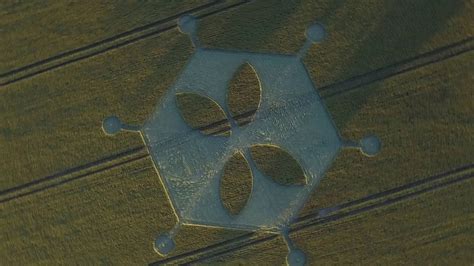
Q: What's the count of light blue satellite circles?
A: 6